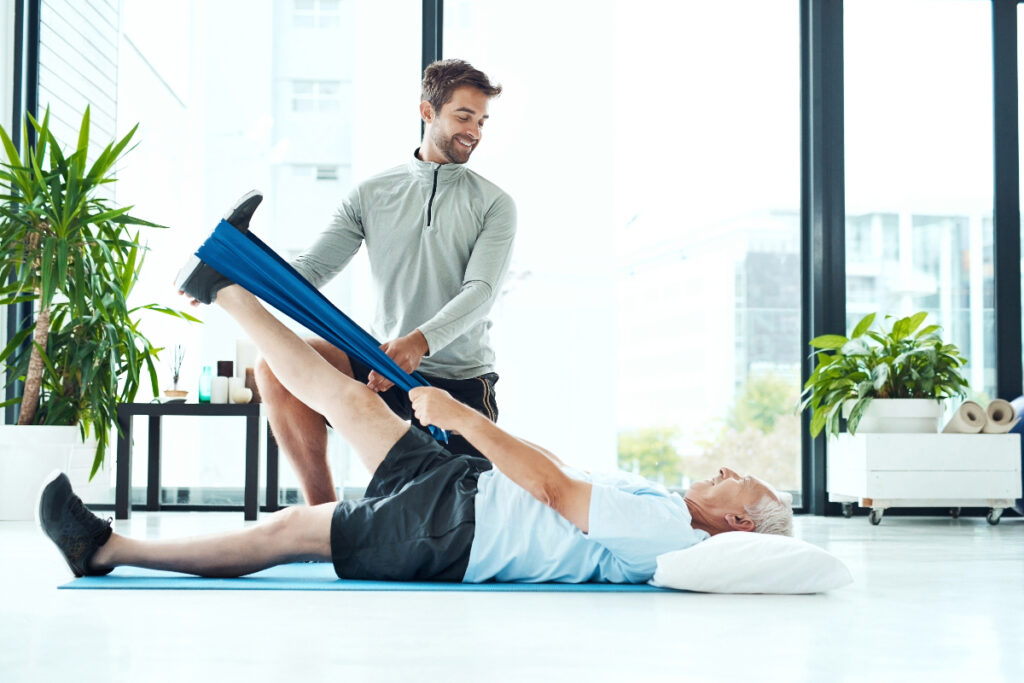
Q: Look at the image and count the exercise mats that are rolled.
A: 2